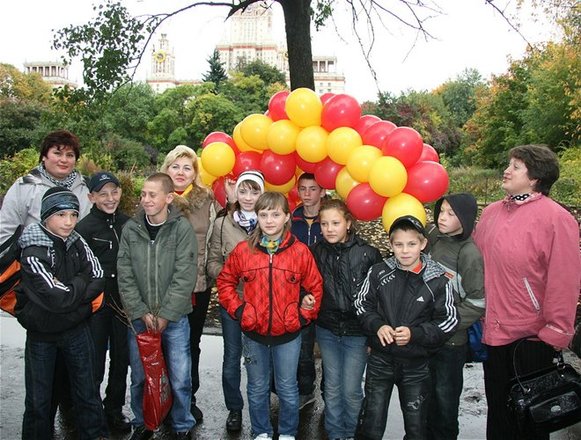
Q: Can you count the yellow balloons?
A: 13